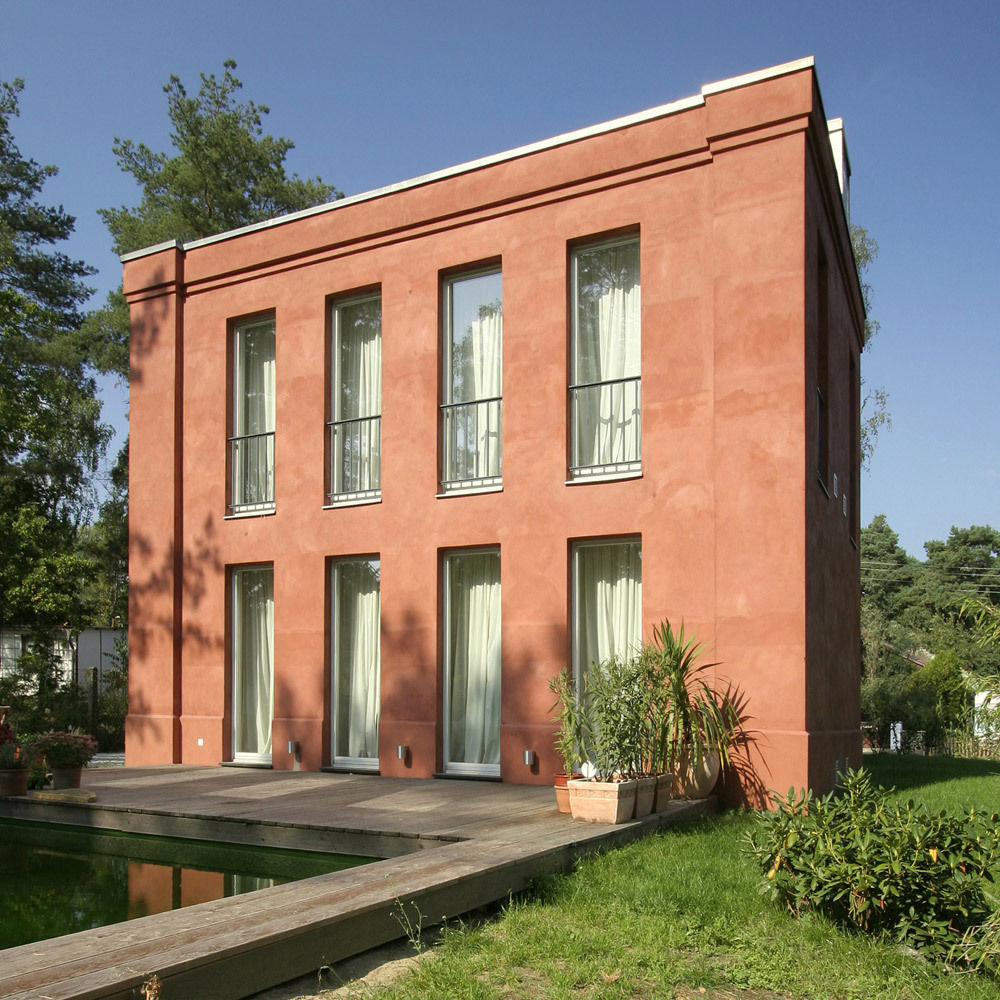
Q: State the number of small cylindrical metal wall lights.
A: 3